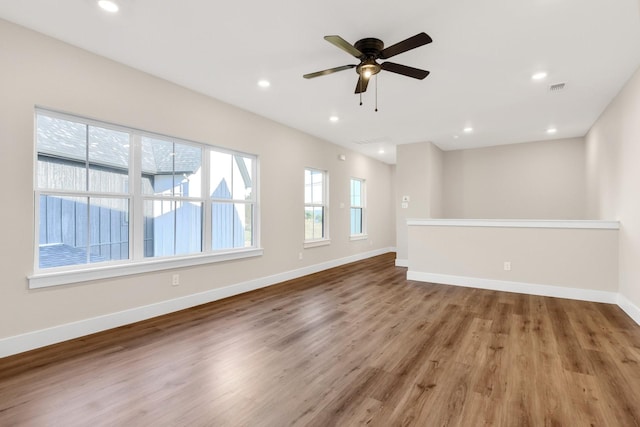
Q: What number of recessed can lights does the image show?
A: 7